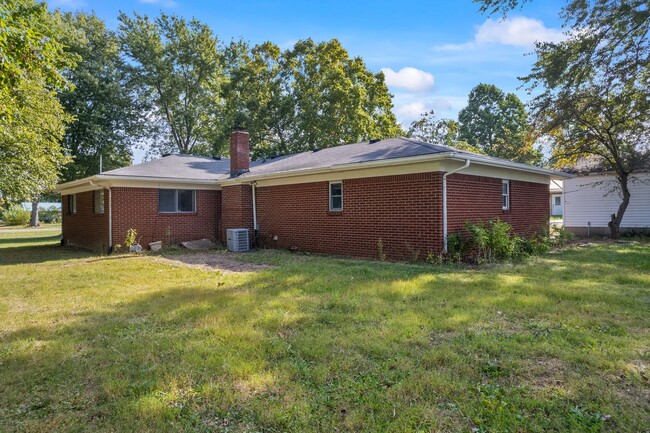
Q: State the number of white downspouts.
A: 3